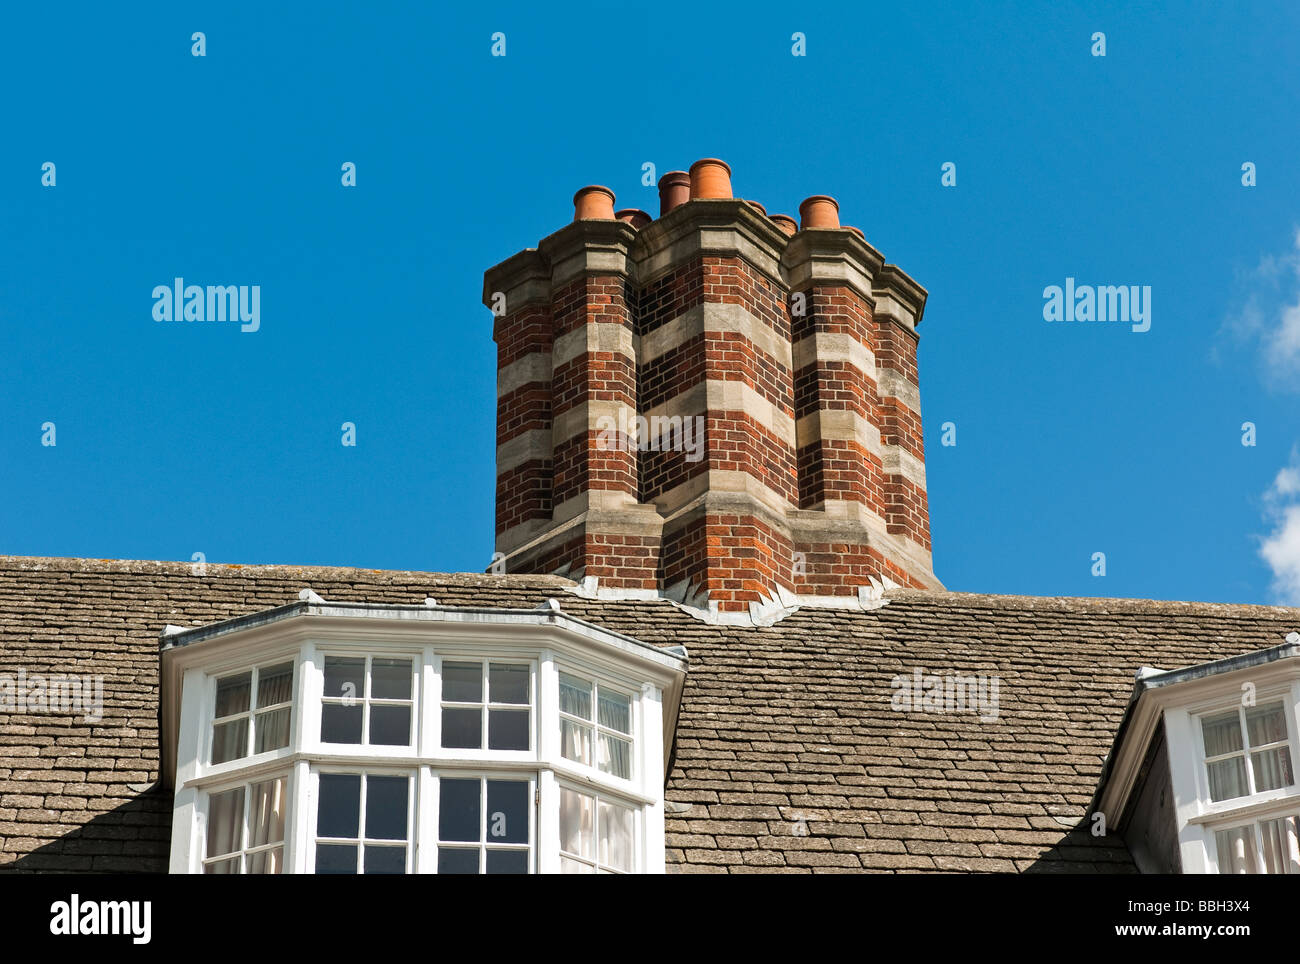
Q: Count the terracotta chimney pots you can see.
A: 8